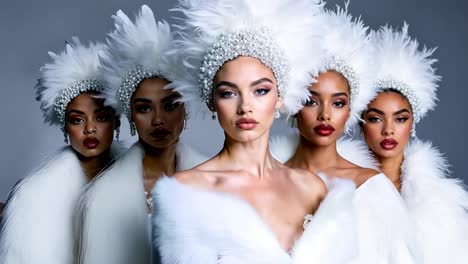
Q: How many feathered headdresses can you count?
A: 5